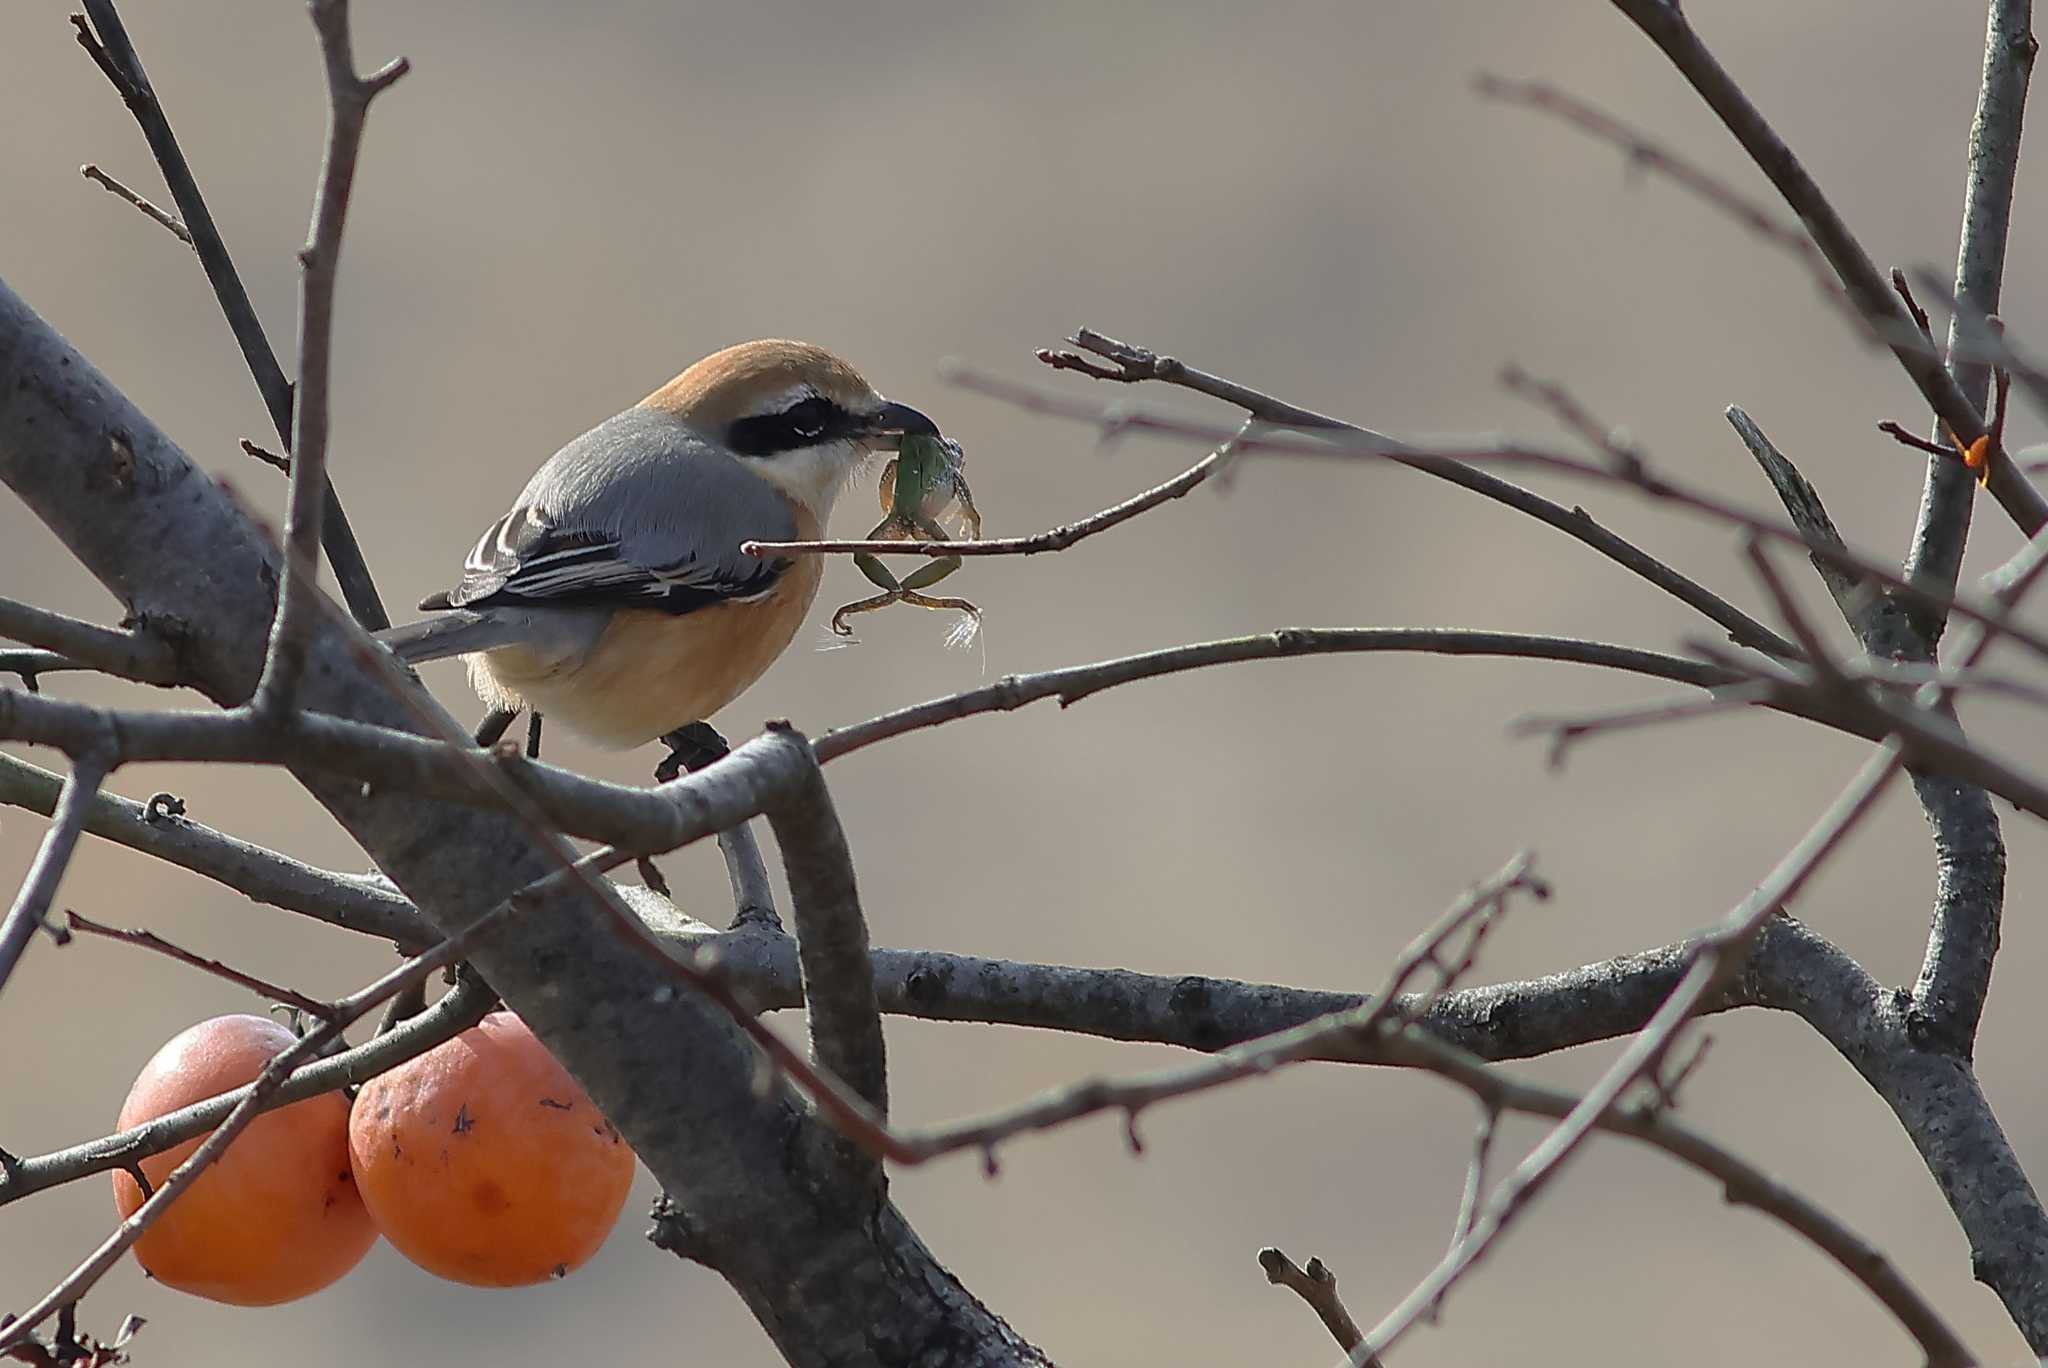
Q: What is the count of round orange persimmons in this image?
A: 2